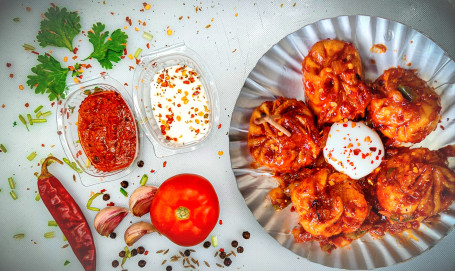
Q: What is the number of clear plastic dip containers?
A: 2